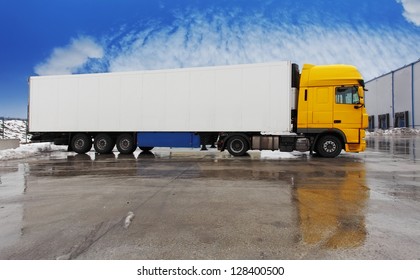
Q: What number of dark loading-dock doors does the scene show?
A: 3